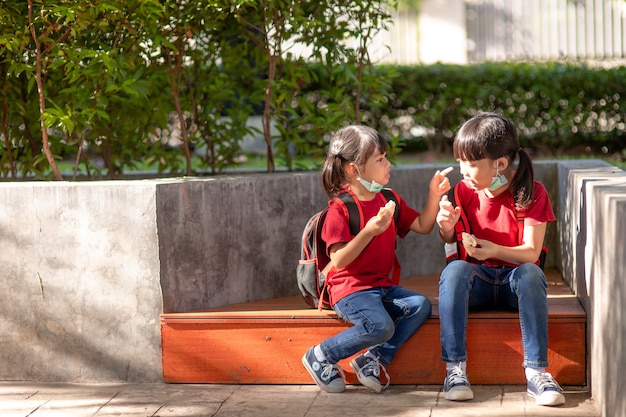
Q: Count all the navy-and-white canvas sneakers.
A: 4